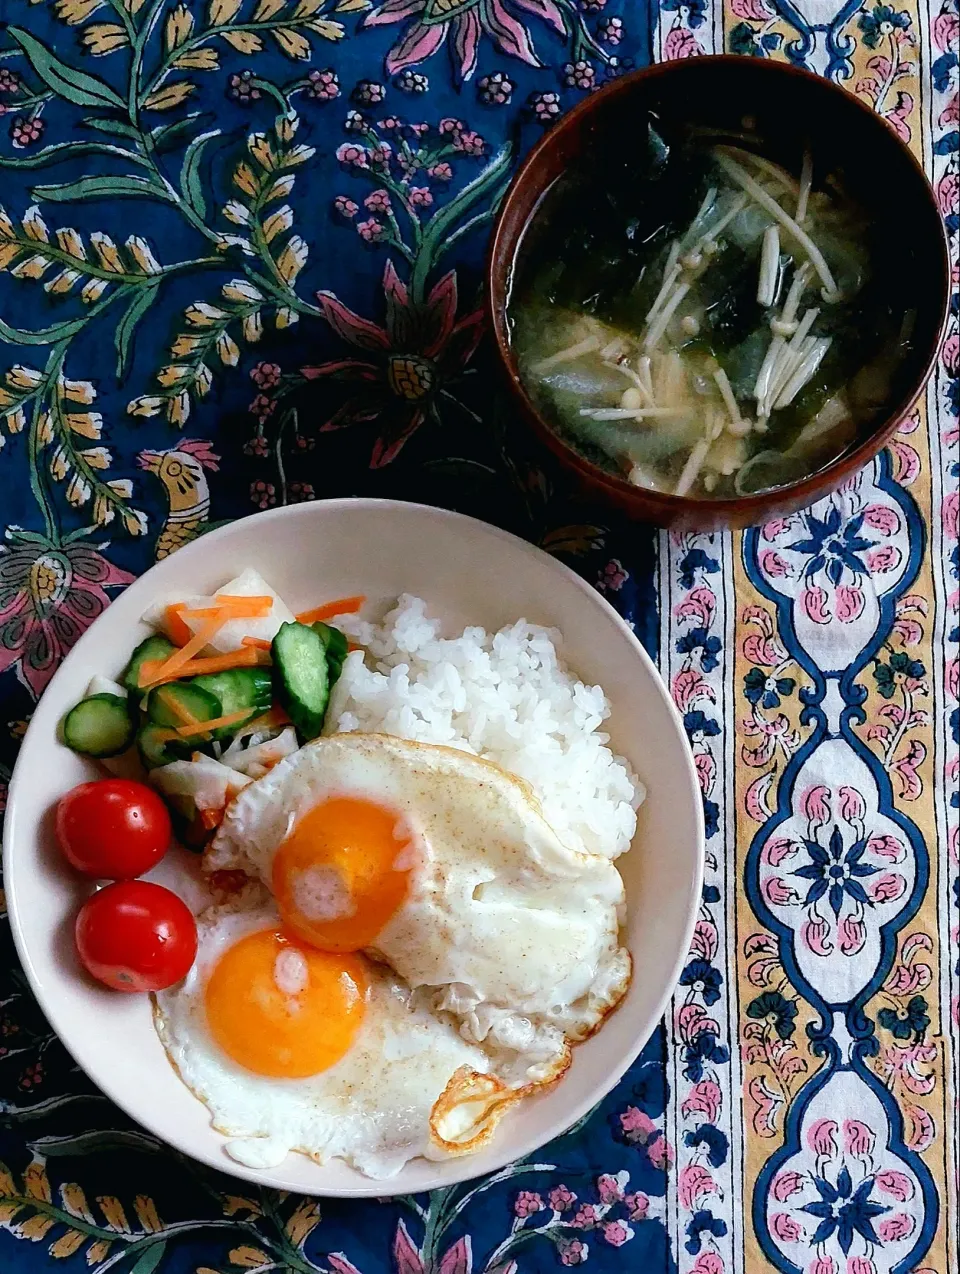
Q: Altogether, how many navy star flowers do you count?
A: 3